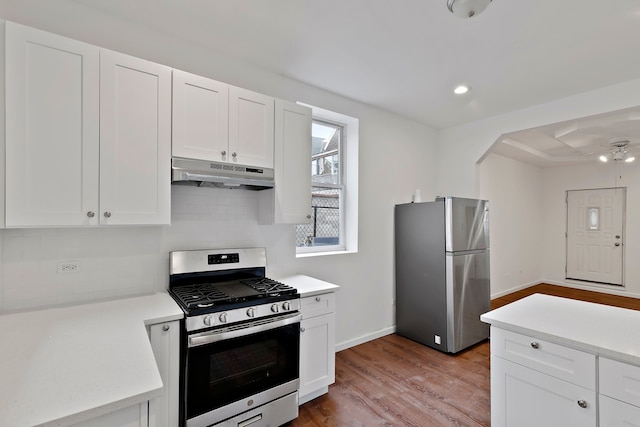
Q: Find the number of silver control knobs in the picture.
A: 5